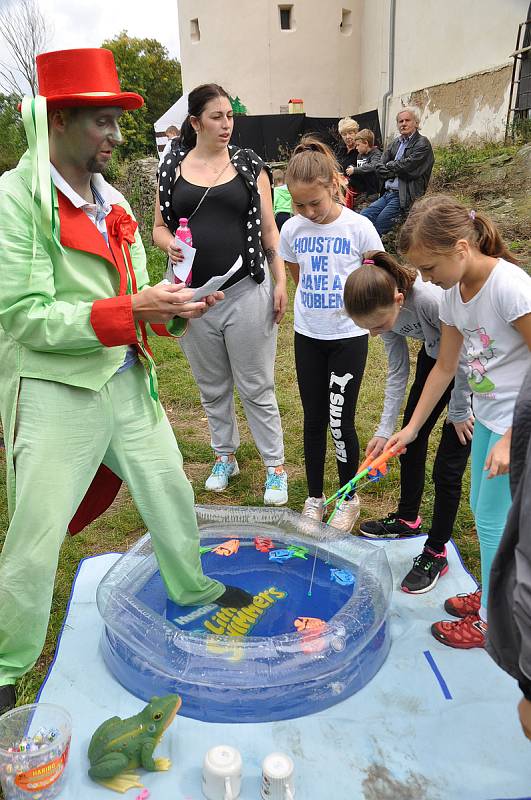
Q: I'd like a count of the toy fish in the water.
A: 7